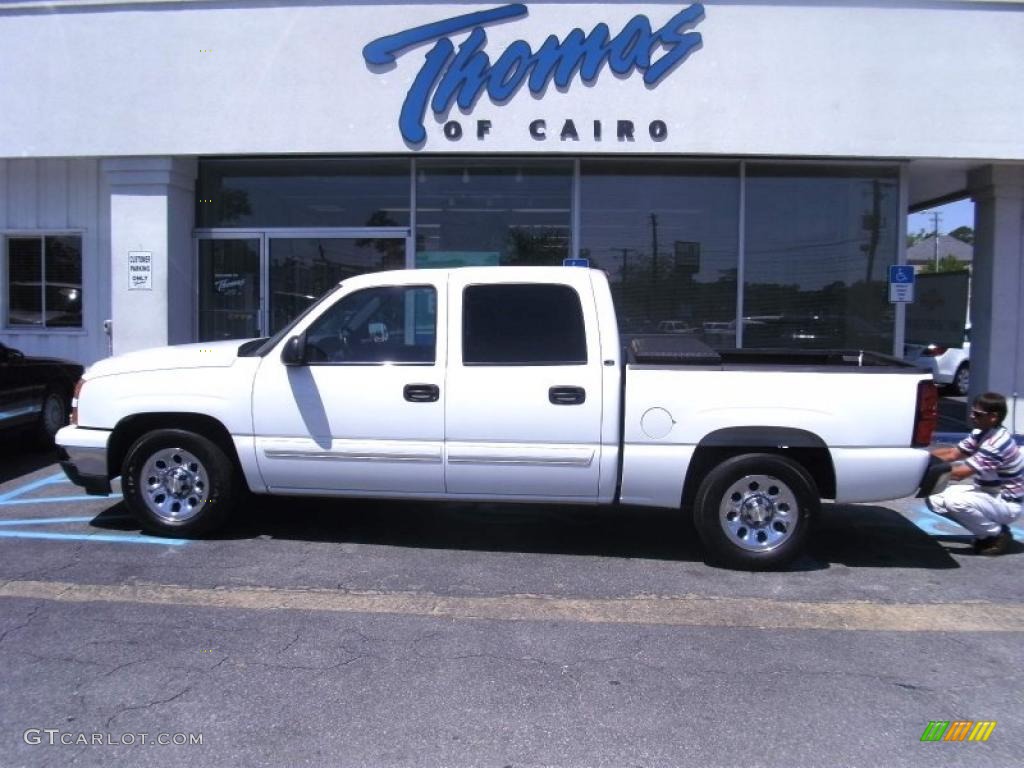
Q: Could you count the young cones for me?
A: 0